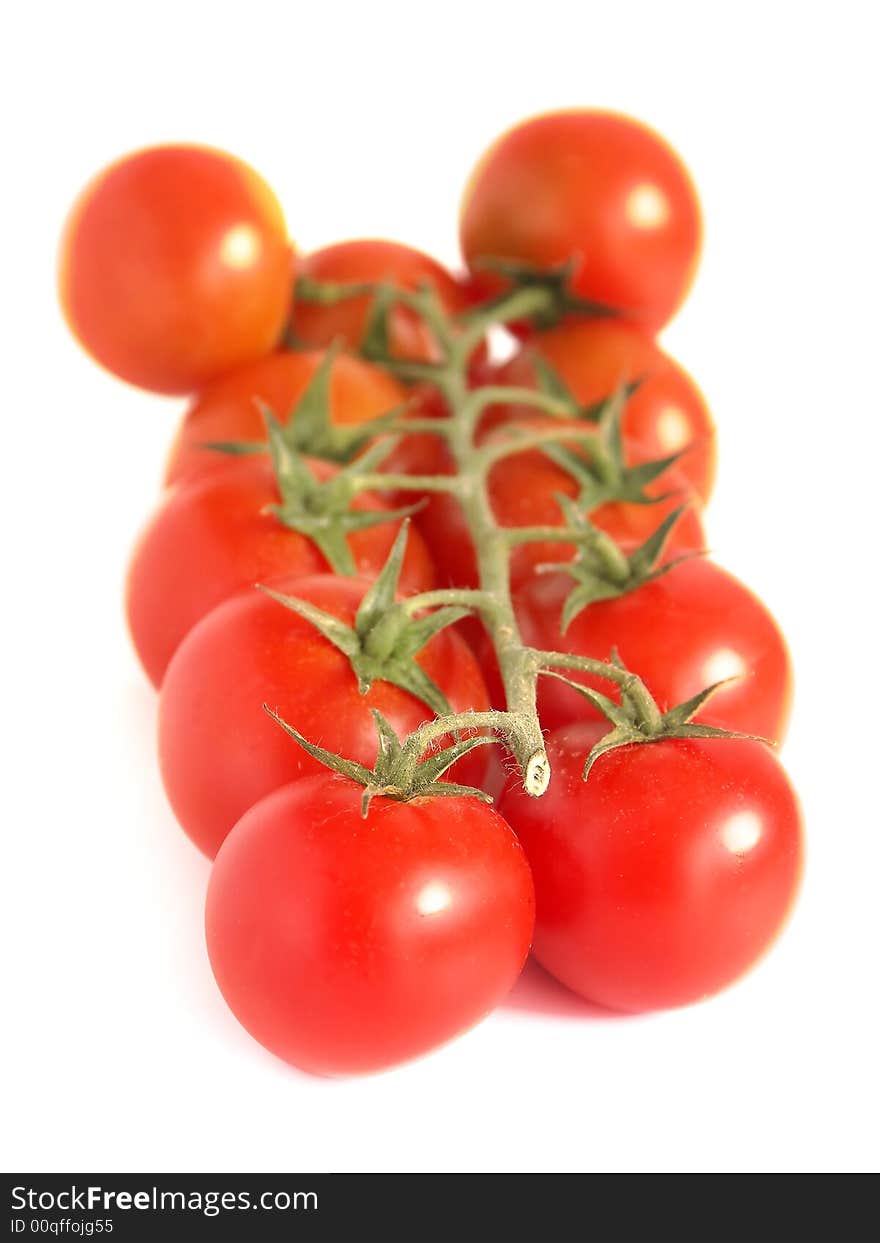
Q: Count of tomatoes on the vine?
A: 11